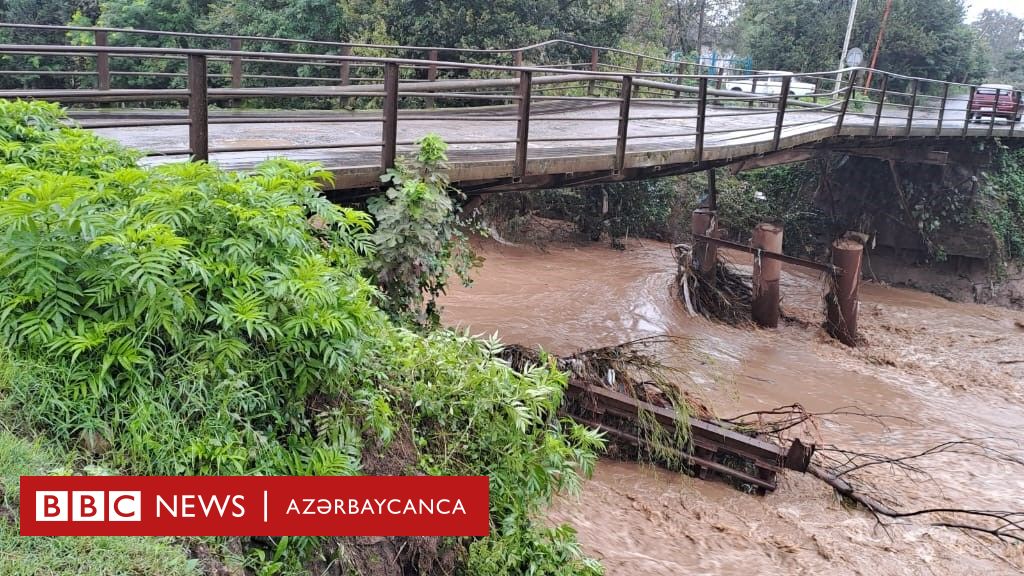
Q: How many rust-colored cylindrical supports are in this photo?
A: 3